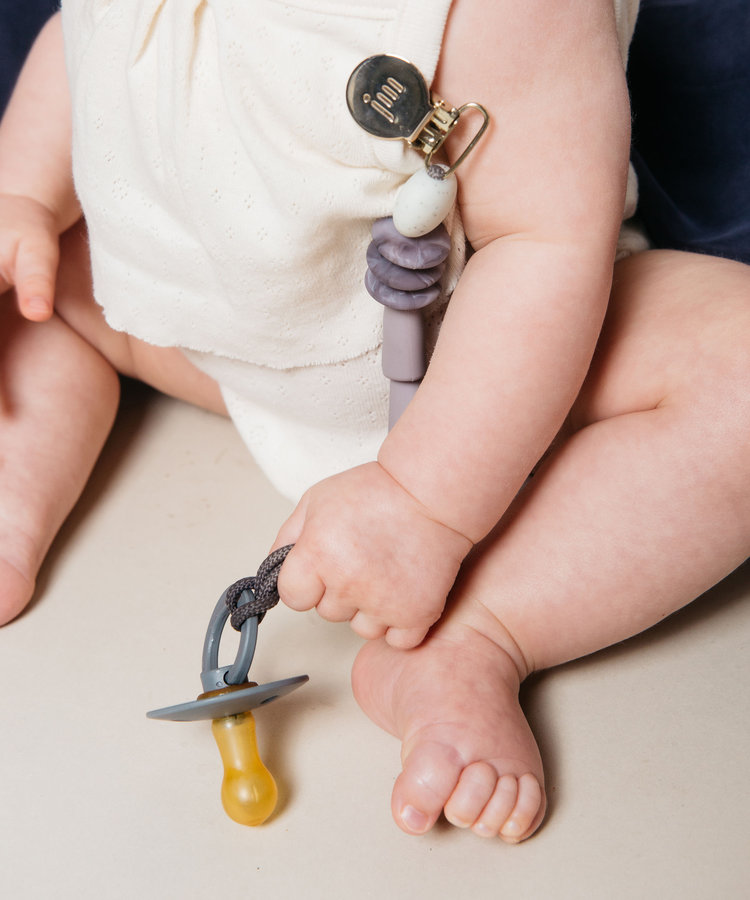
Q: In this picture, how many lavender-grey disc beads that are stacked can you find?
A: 3